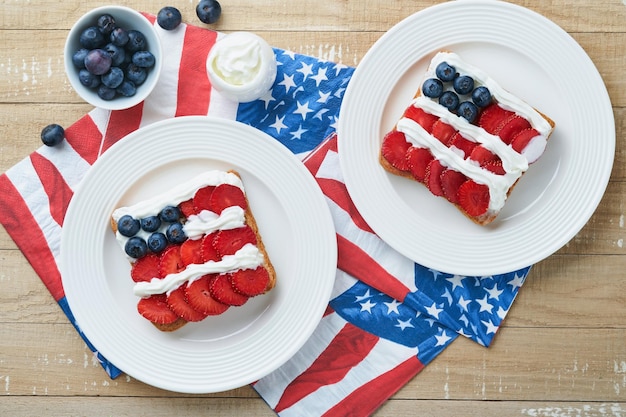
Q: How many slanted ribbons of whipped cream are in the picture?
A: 6